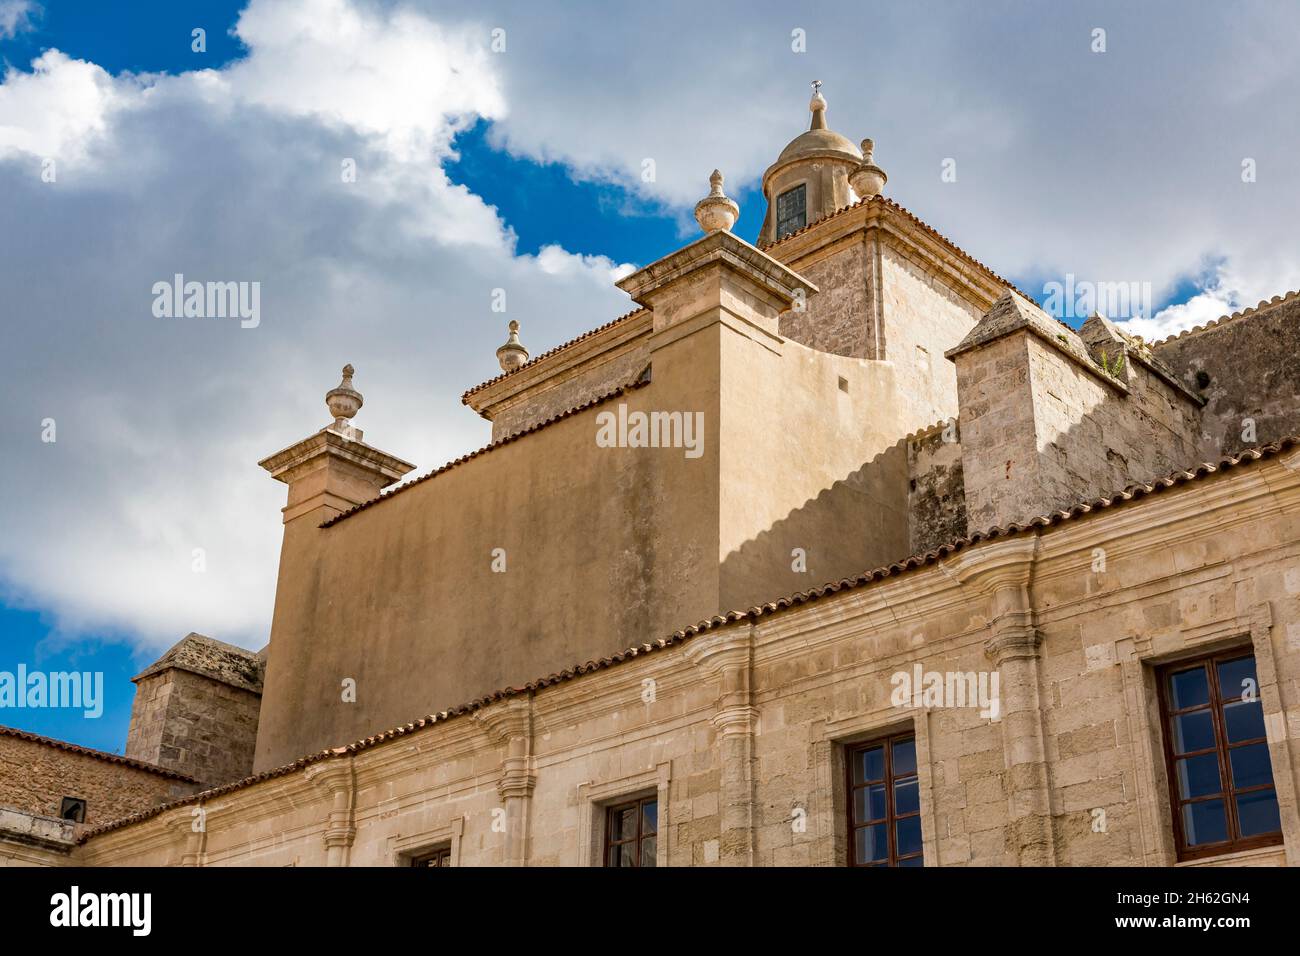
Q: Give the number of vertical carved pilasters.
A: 5